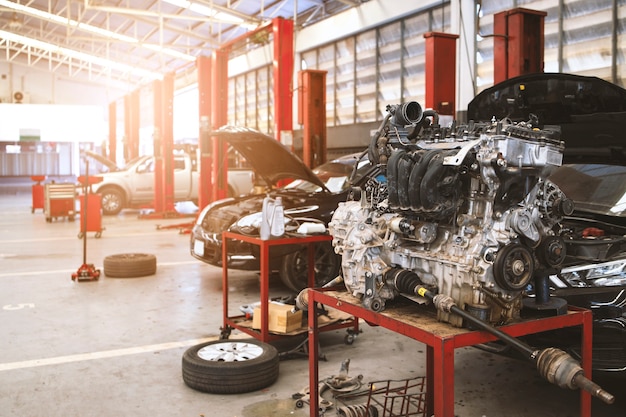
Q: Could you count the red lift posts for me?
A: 11